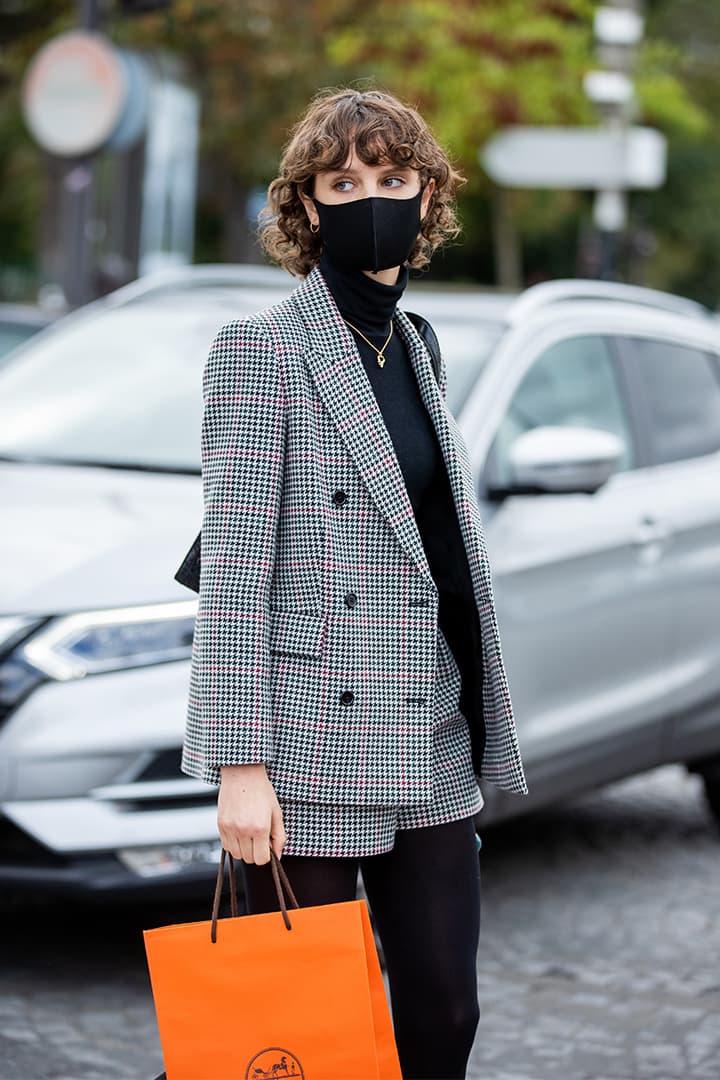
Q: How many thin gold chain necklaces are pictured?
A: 1